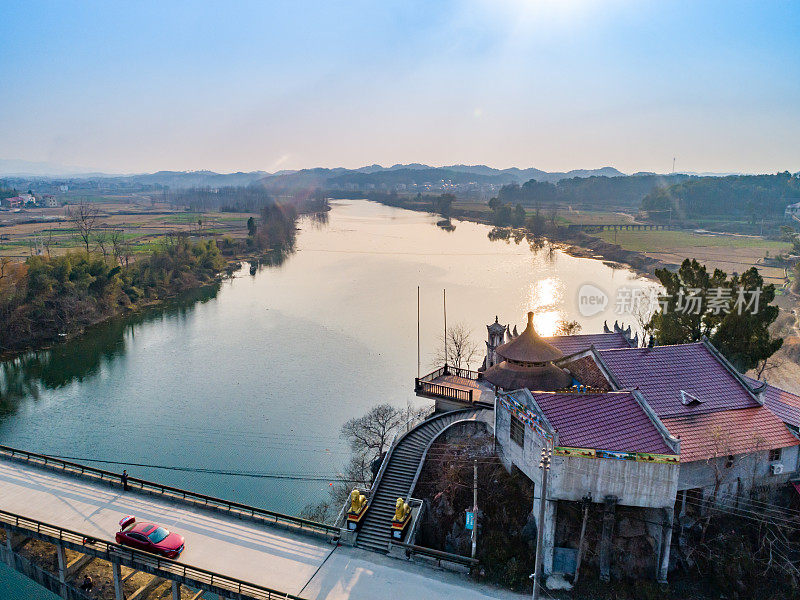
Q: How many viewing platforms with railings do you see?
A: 1